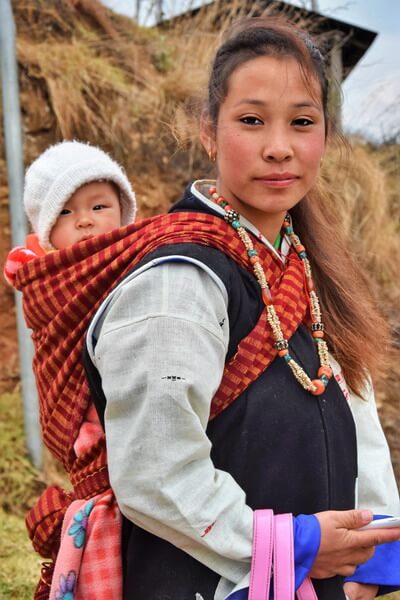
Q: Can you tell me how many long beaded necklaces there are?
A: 1